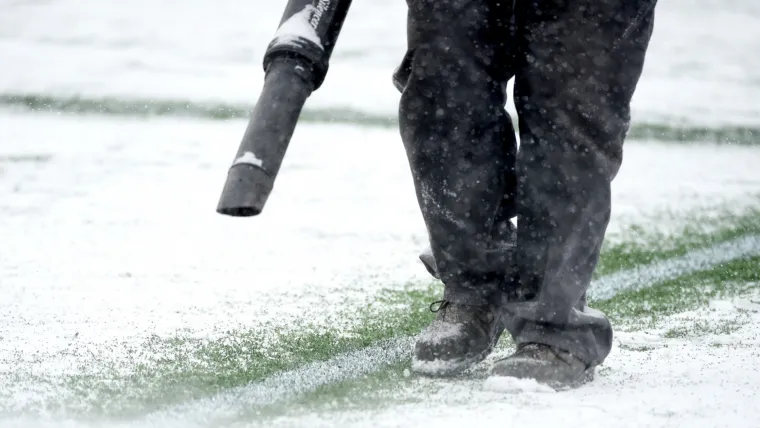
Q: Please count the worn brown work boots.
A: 2